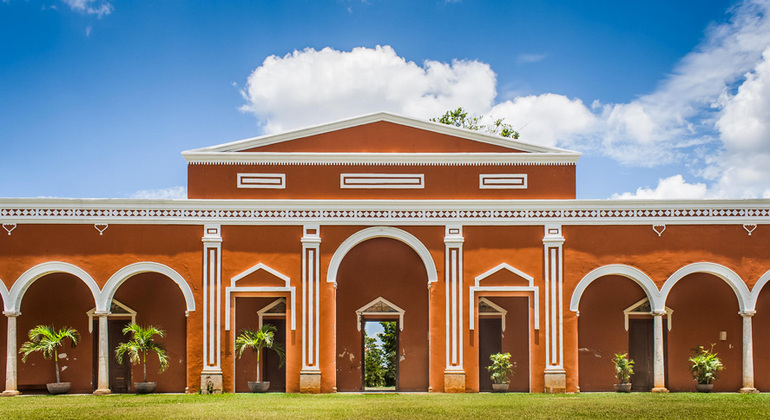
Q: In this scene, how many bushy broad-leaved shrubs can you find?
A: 3